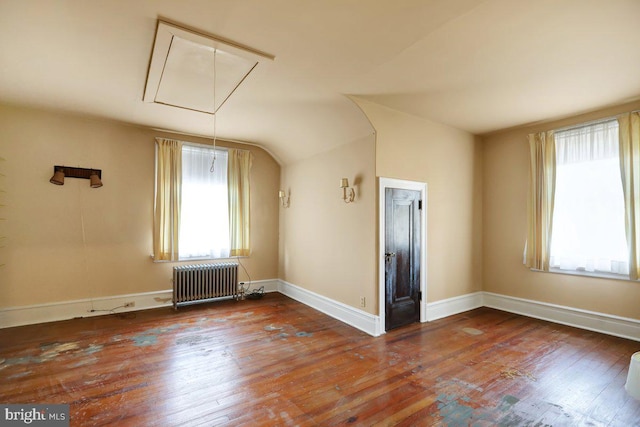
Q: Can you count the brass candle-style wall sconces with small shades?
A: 2